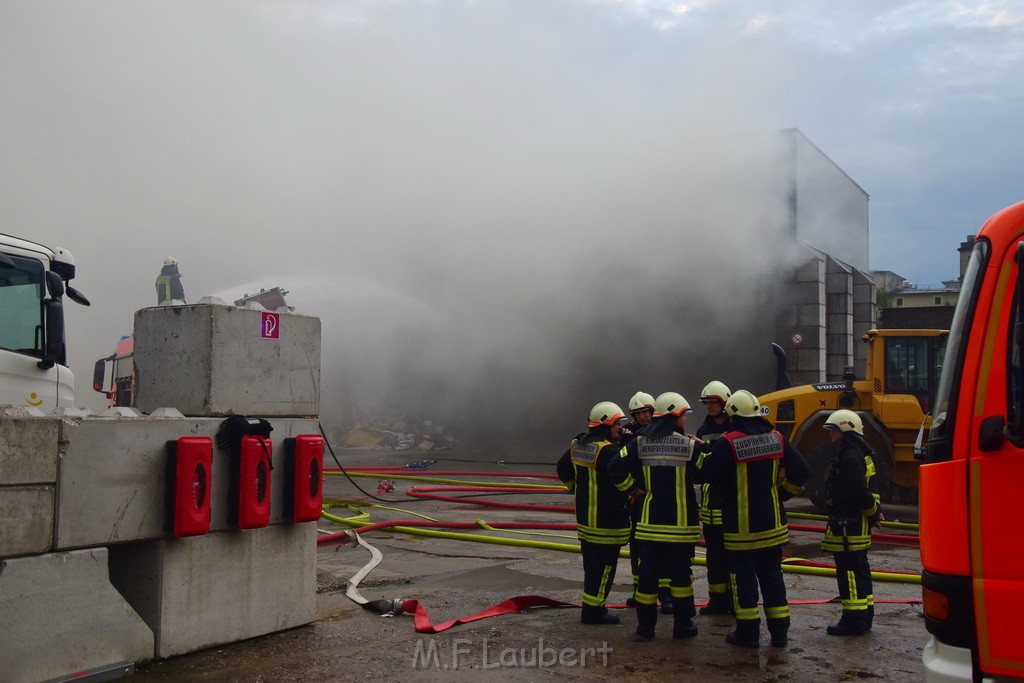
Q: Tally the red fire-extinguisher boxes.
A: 3